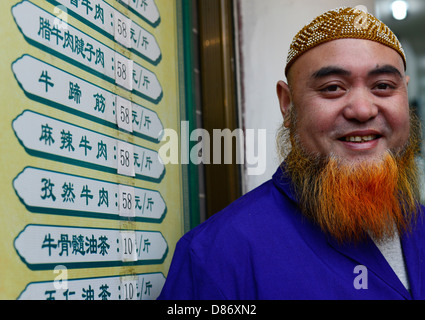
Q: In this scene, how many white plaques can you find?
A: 8